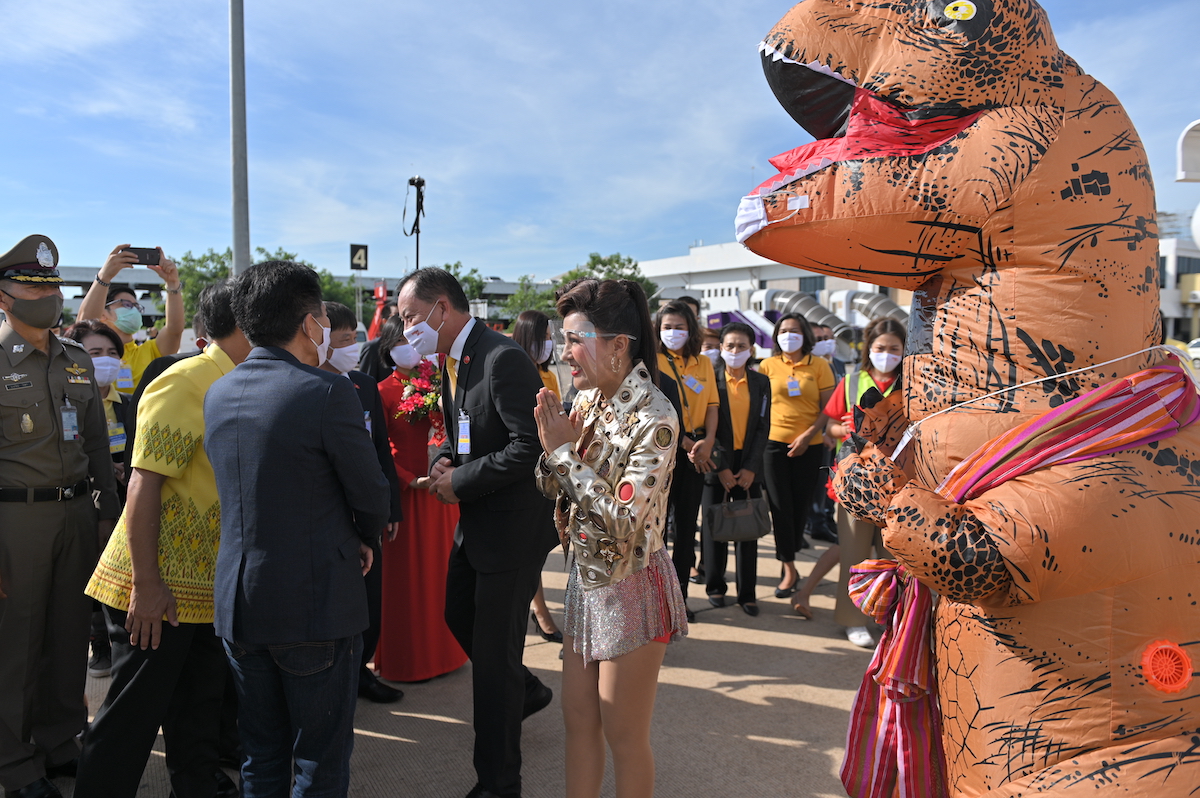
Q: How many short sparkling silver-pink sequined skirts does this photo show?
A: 1